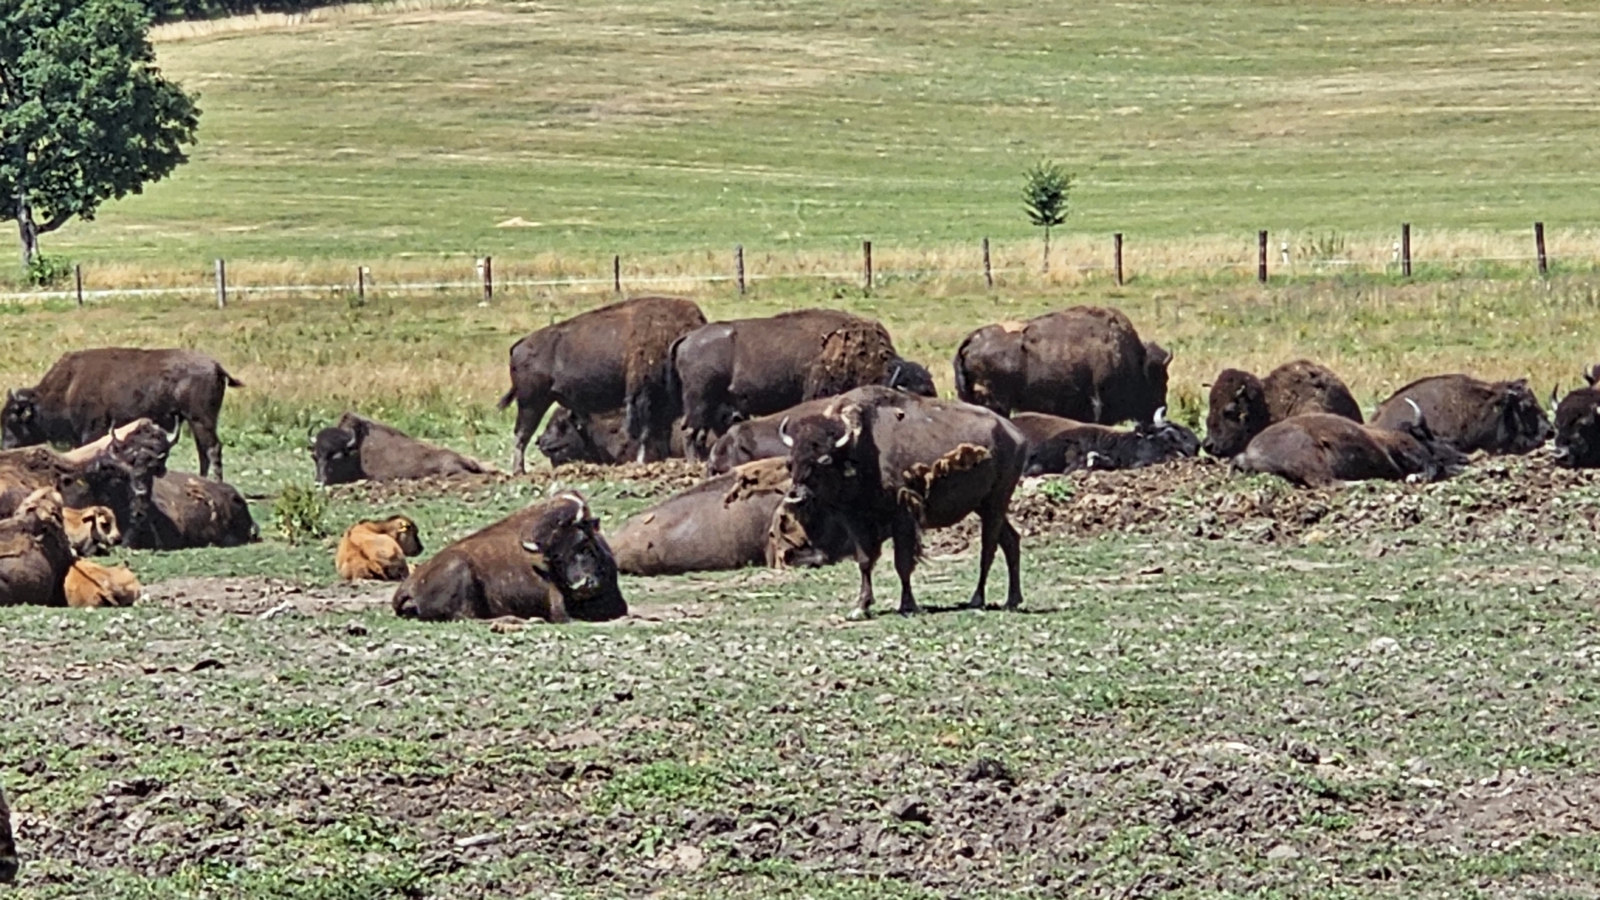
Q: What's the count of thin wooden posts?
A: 12